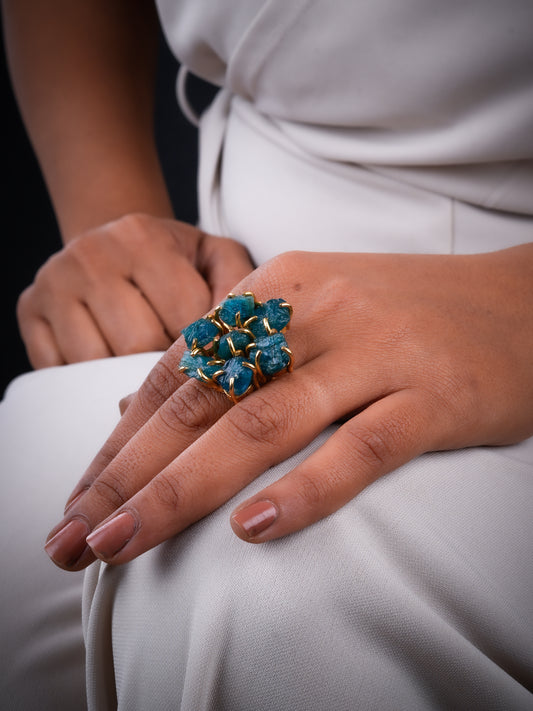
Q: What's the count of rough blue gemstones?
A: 7